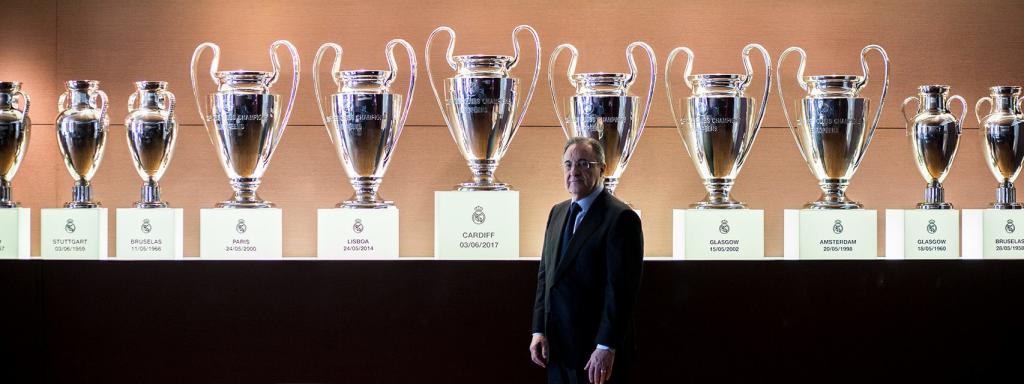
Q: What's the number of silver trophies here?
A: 11